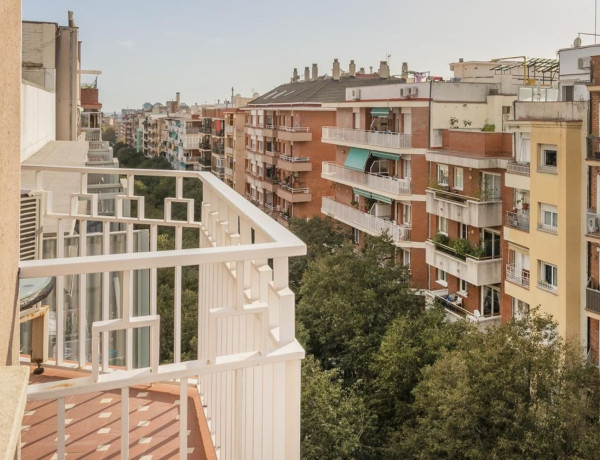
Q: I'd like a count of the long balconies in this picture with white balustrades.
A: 3